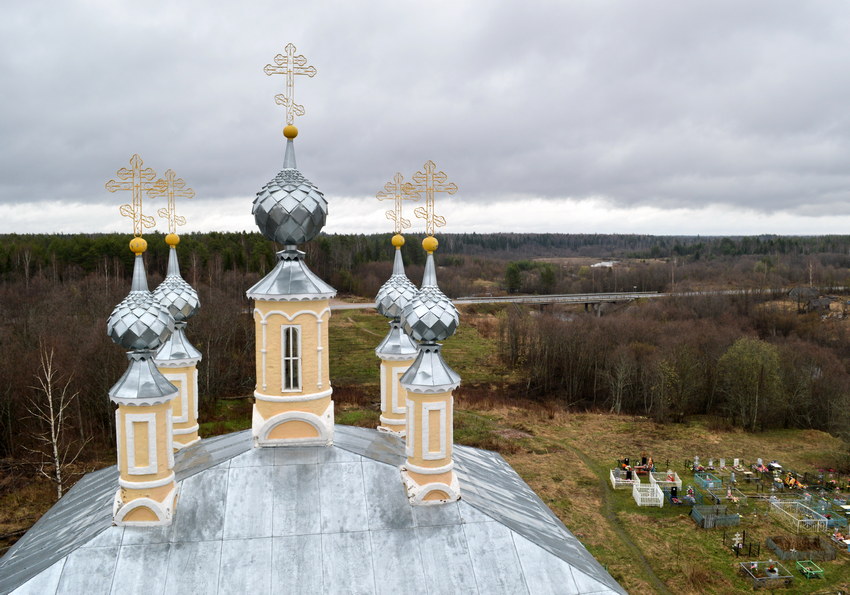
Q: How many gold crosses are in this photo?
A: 5